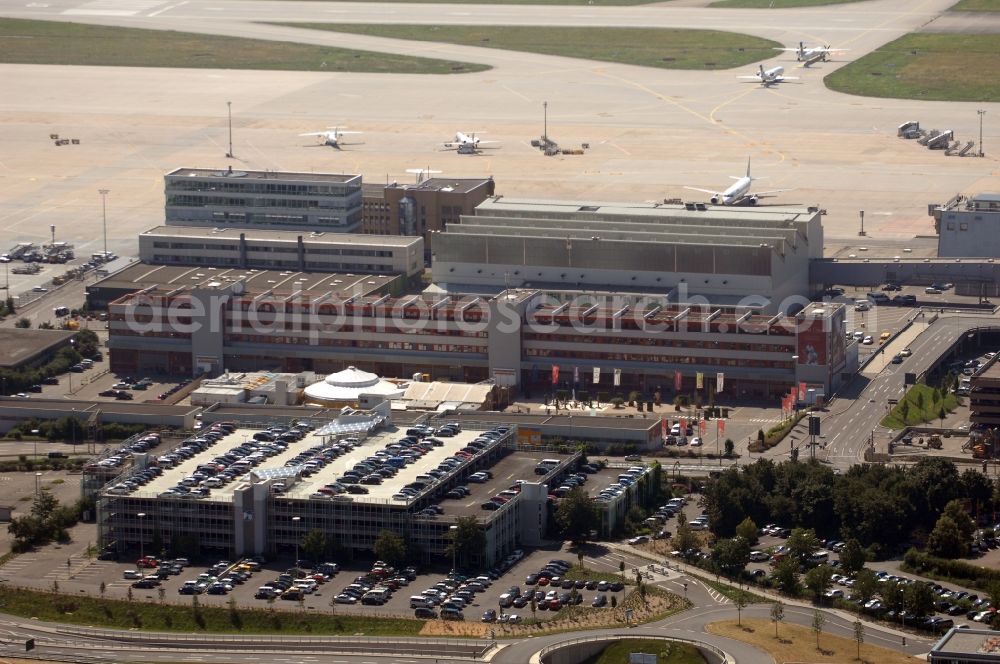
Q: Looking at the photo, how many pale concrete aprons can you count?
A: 1